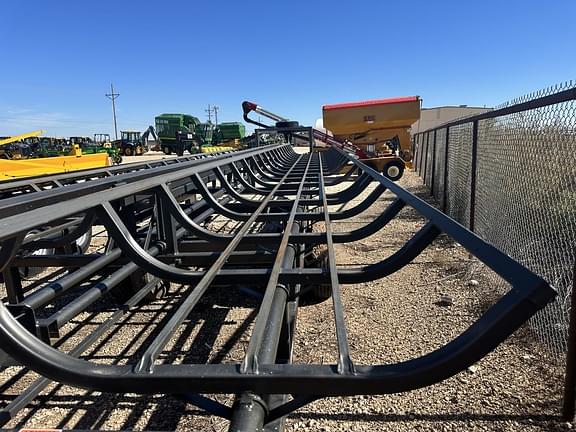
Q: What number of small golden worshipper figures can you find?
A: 0